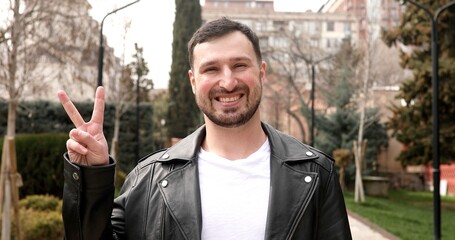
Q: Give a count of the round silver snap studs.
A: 5